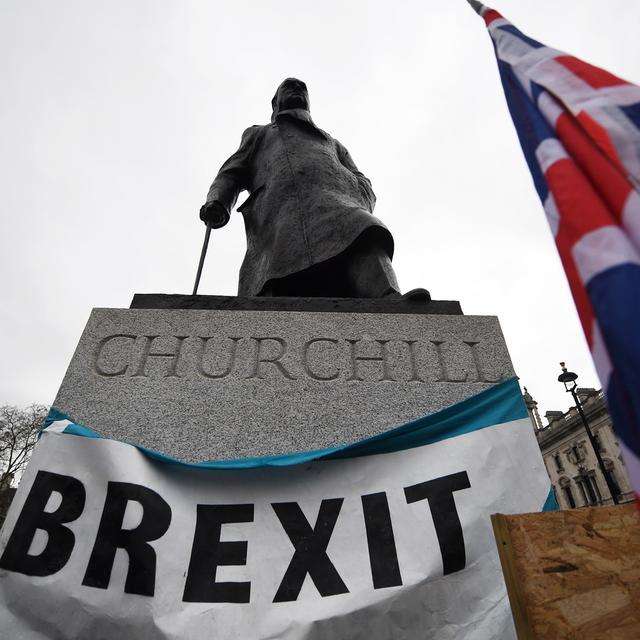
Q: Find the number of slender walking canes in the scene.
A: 1